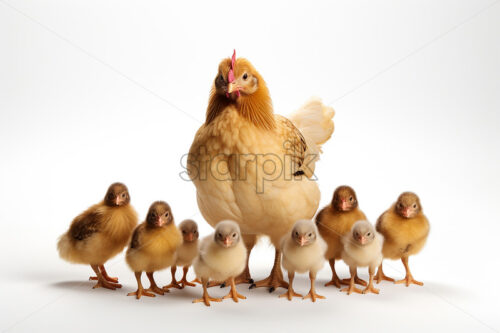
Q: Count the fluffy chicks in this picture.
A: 8